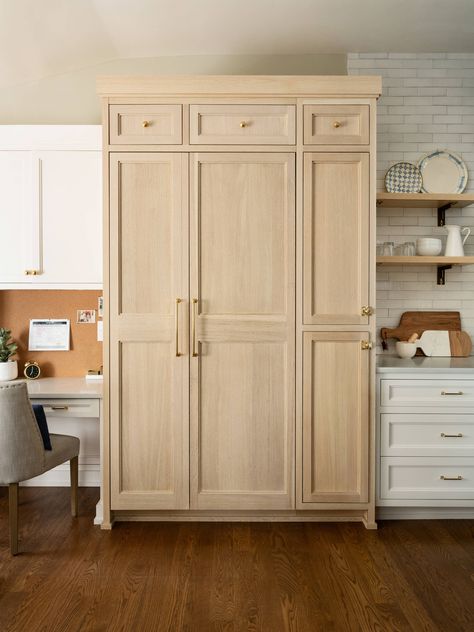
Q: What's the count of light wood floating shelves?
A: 2